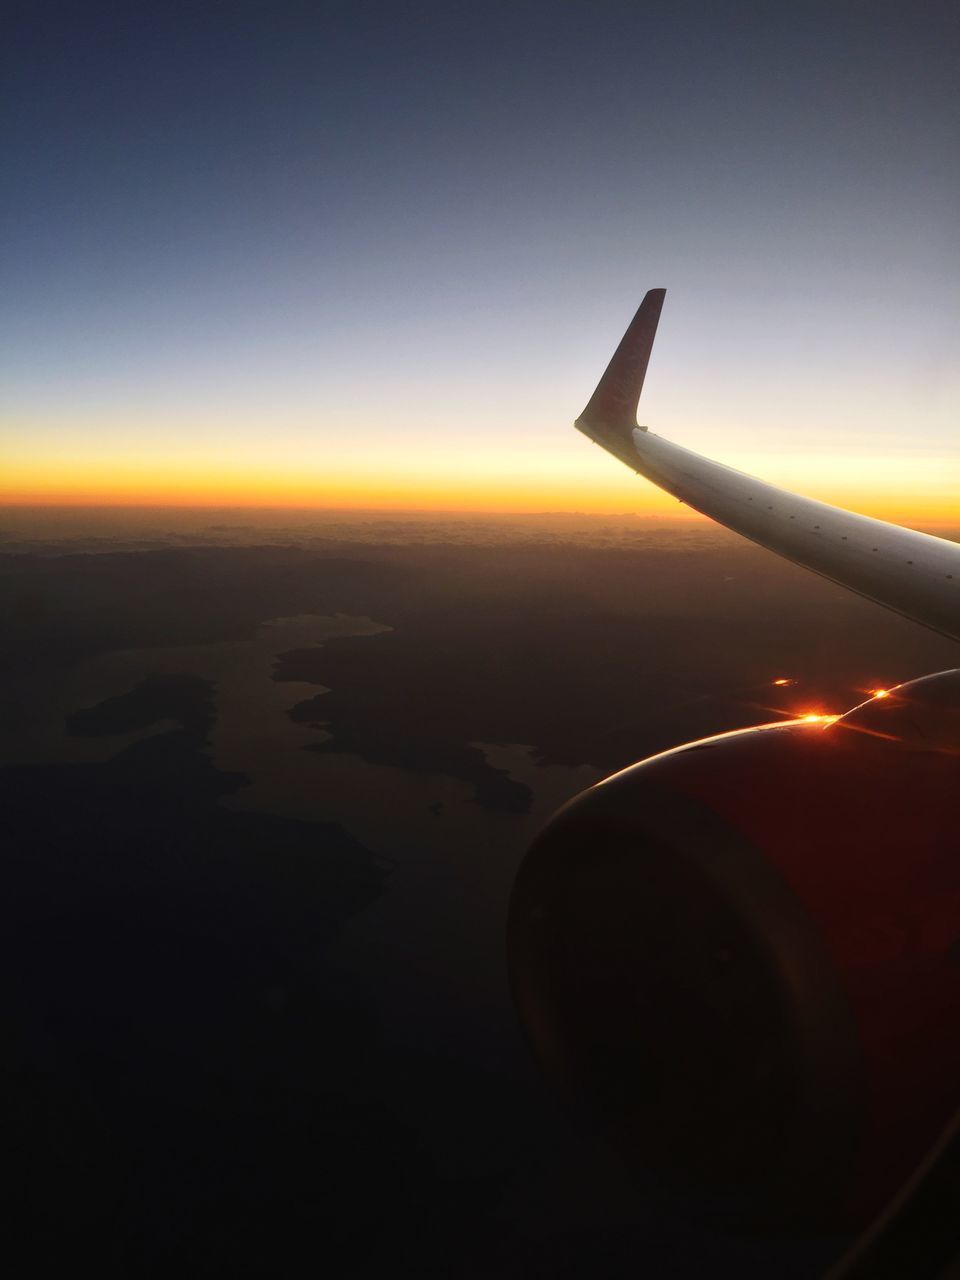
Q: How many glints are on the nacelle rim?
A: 2